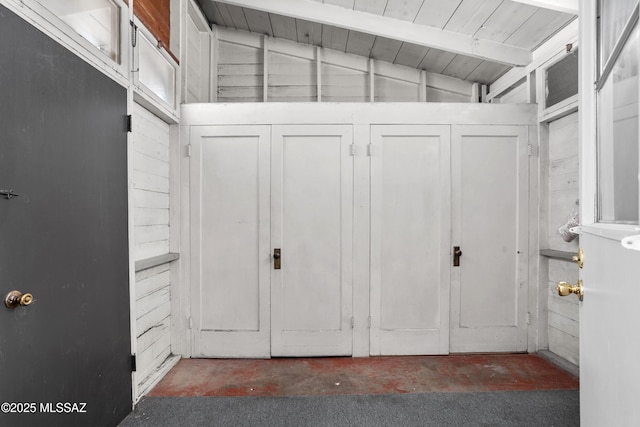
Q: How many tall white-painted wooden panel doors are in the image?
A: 4